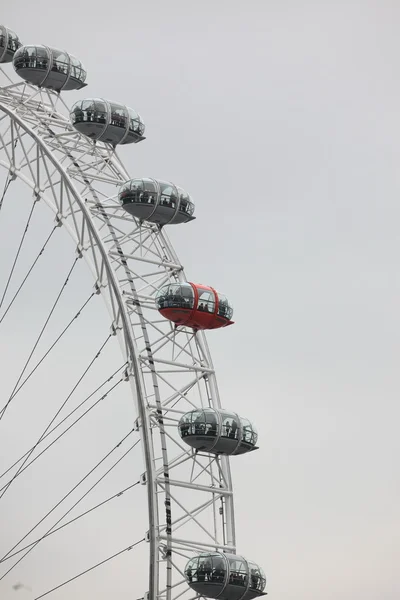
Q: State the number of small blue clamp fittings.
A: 0